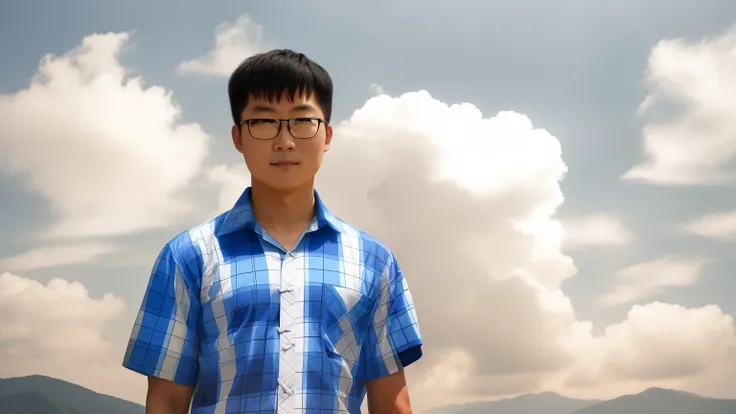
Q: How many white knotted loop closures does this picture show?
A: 4